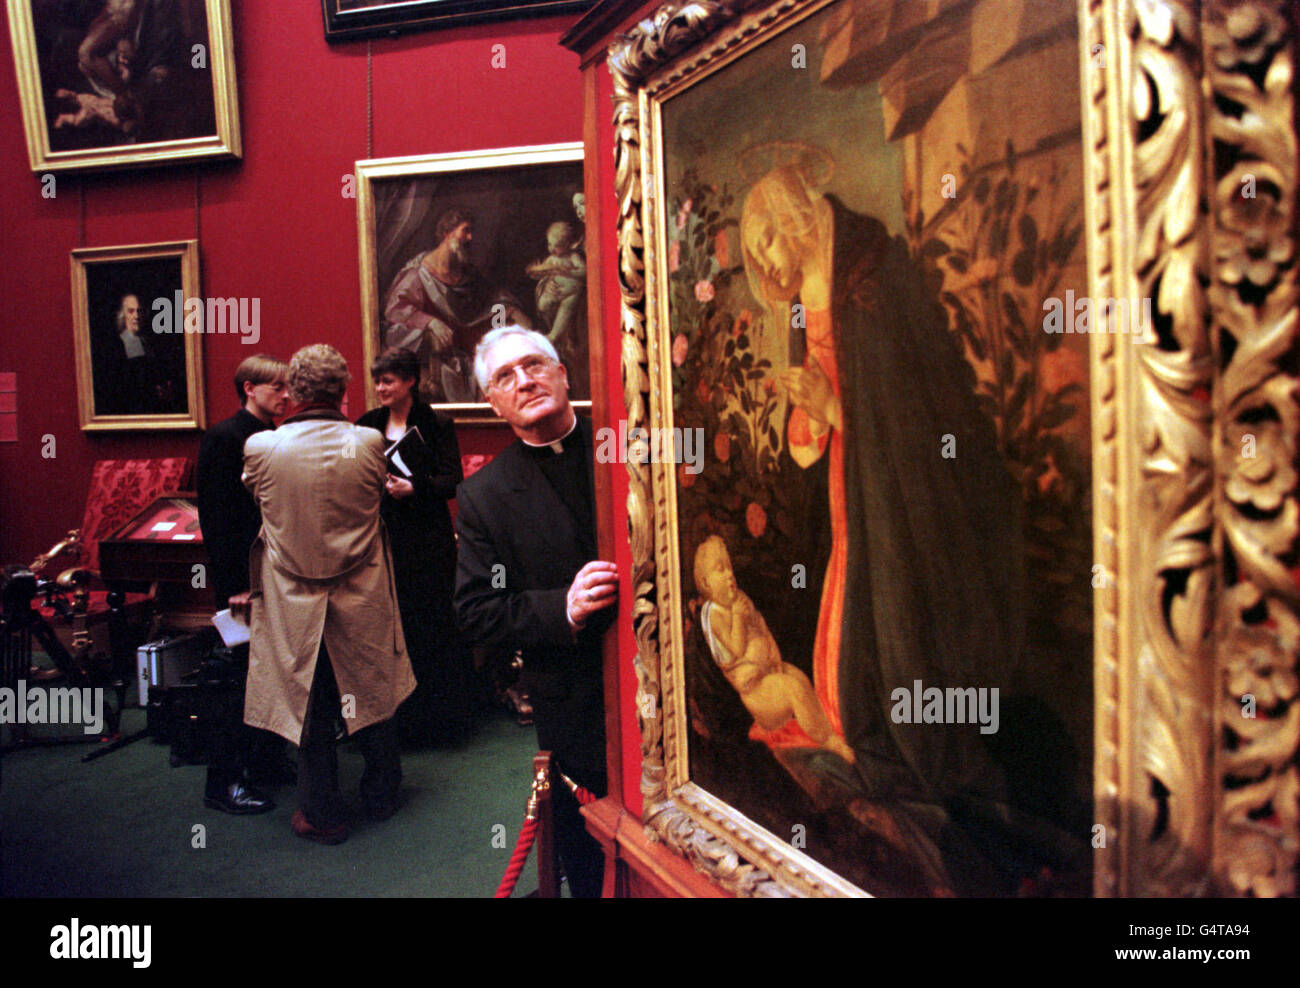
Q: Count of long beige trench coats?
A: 1